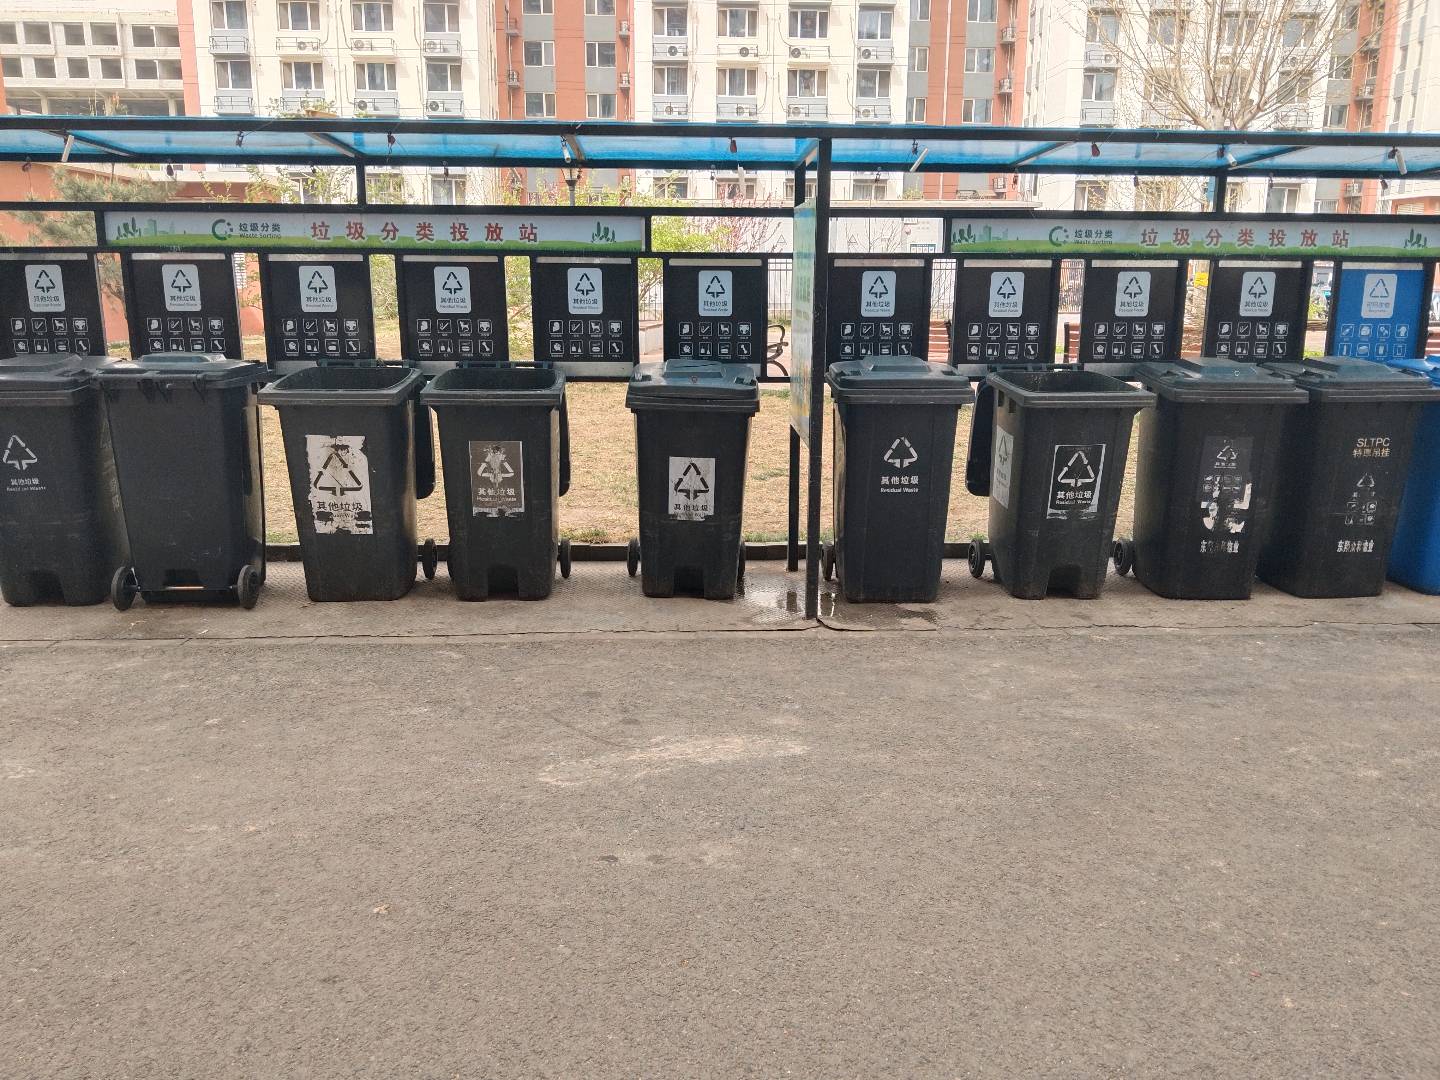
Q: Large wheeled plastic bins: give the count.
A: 10